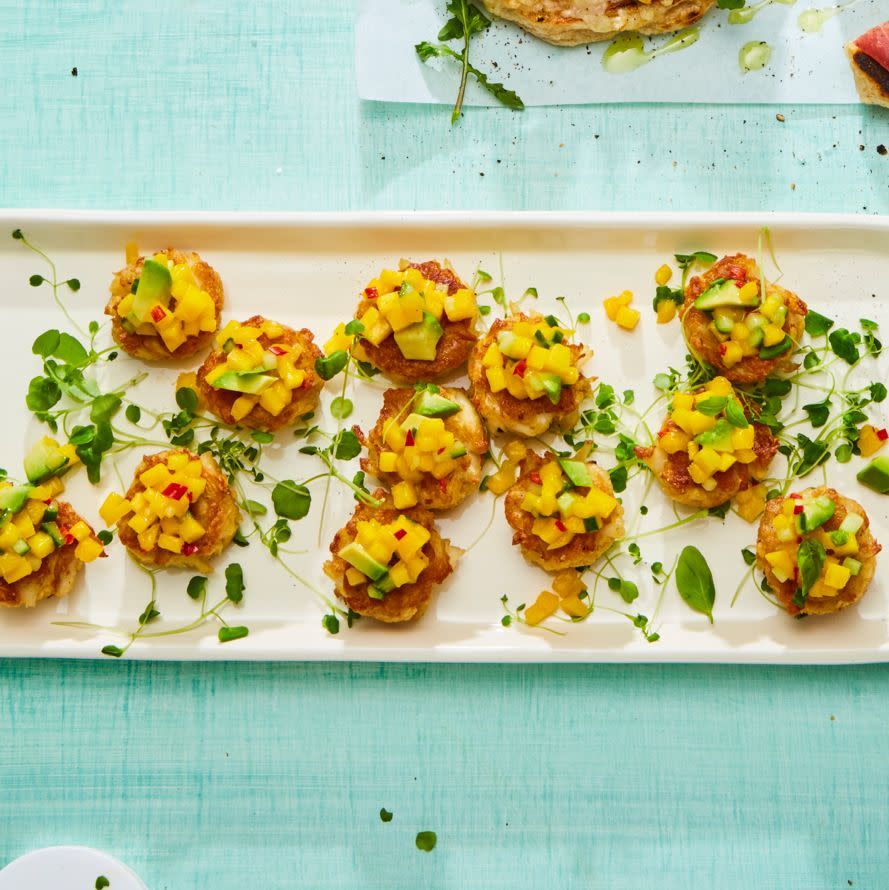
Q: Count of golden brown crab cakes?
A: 12